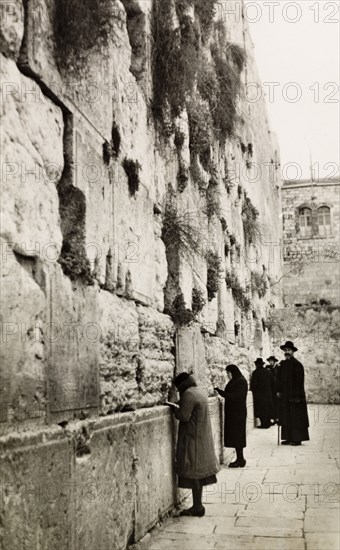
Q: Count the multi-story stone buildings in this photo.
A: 1